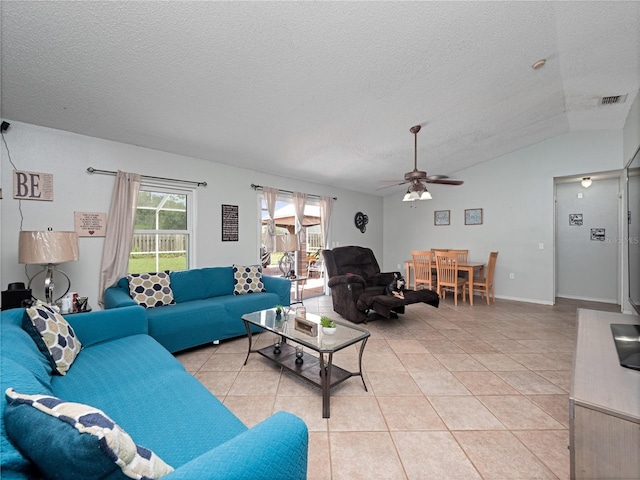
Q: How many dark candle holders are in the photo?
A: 3